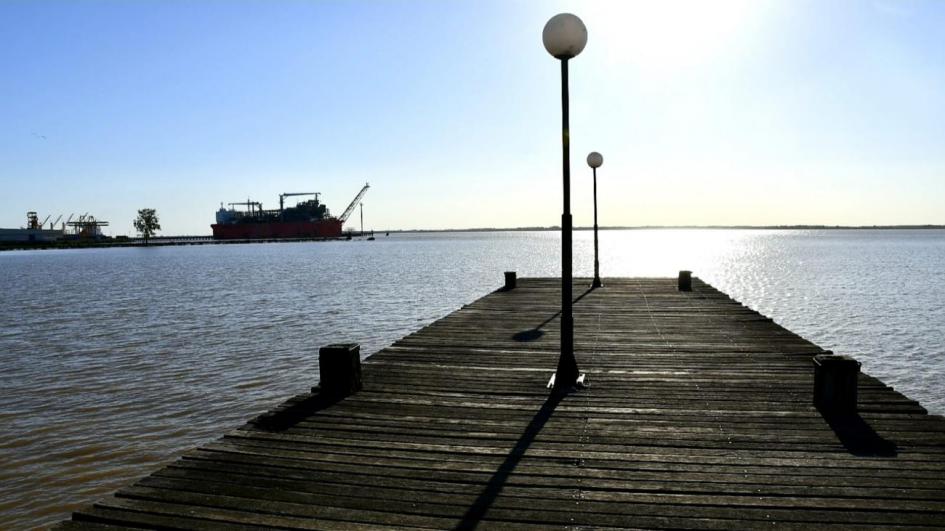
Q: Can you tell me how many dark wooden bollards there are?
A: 4